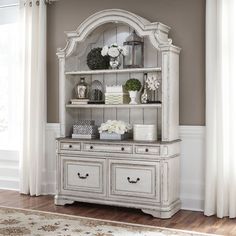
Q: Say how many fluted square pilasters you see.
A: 2